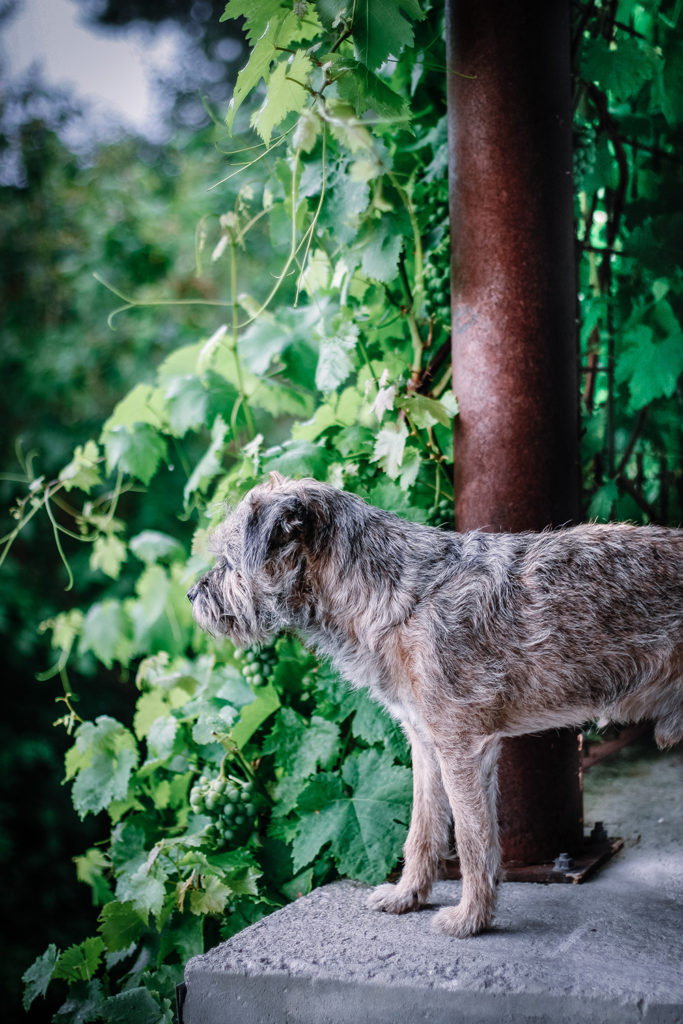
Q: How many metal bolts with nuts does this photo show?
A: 2